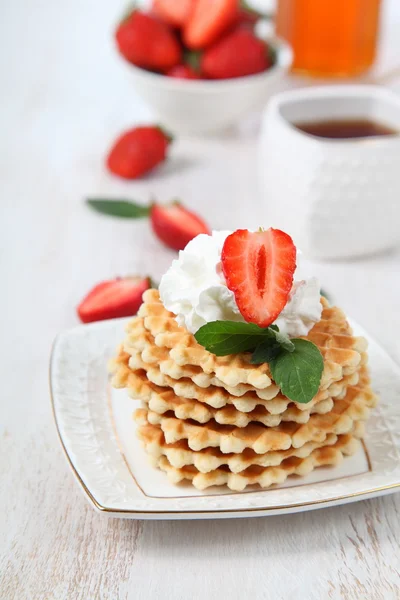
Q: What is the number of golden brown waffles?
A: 7